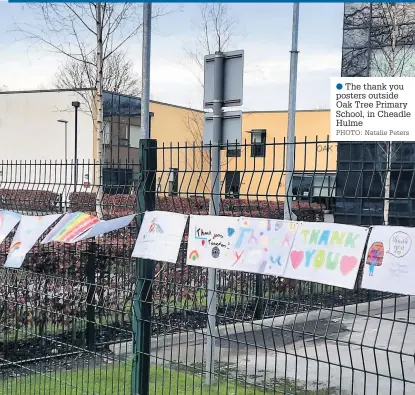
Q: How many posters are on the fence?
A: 9